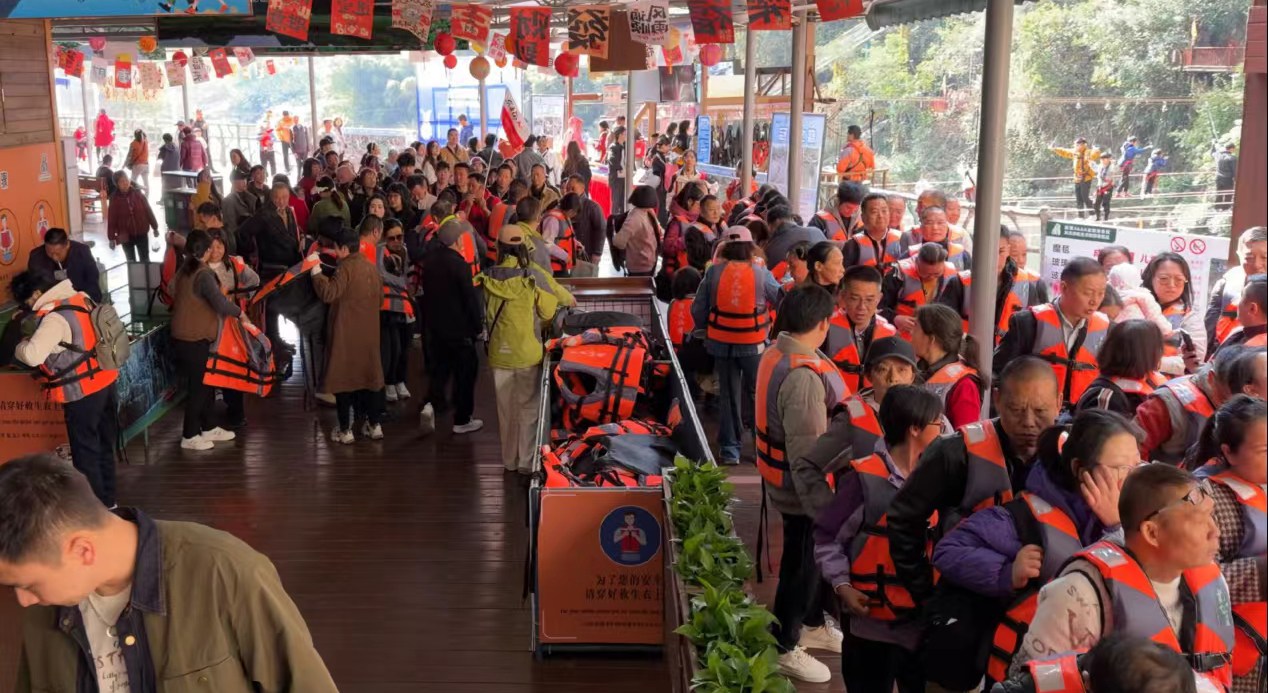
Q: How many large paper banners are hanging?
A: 10